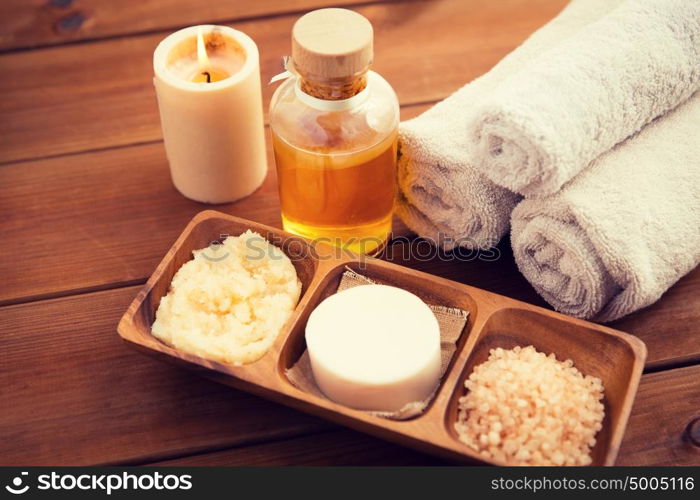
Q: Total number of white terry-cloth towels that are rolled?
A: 3